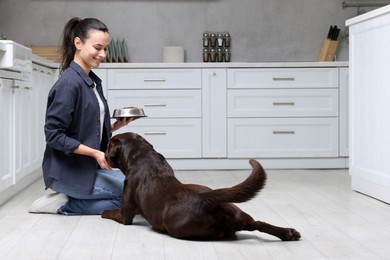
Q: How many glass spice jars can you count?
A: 8